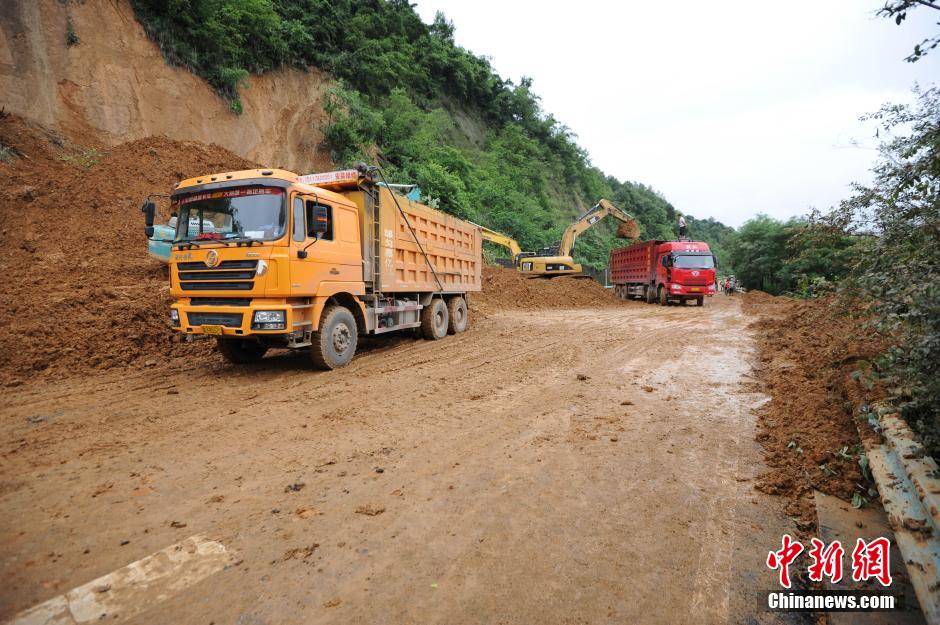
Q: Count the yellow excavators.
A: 2